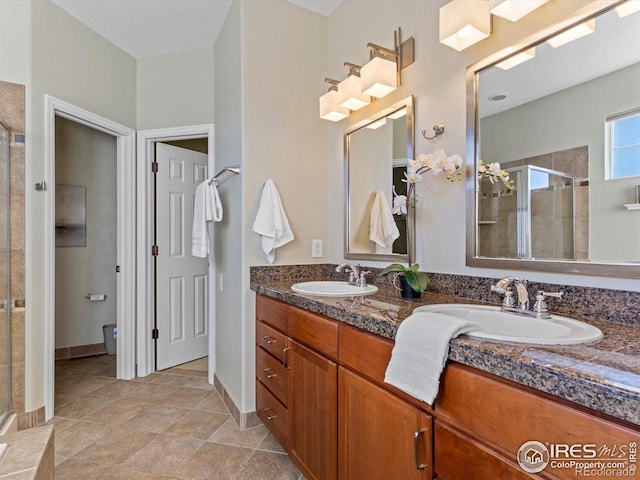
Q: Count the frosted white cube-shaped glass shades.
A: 5